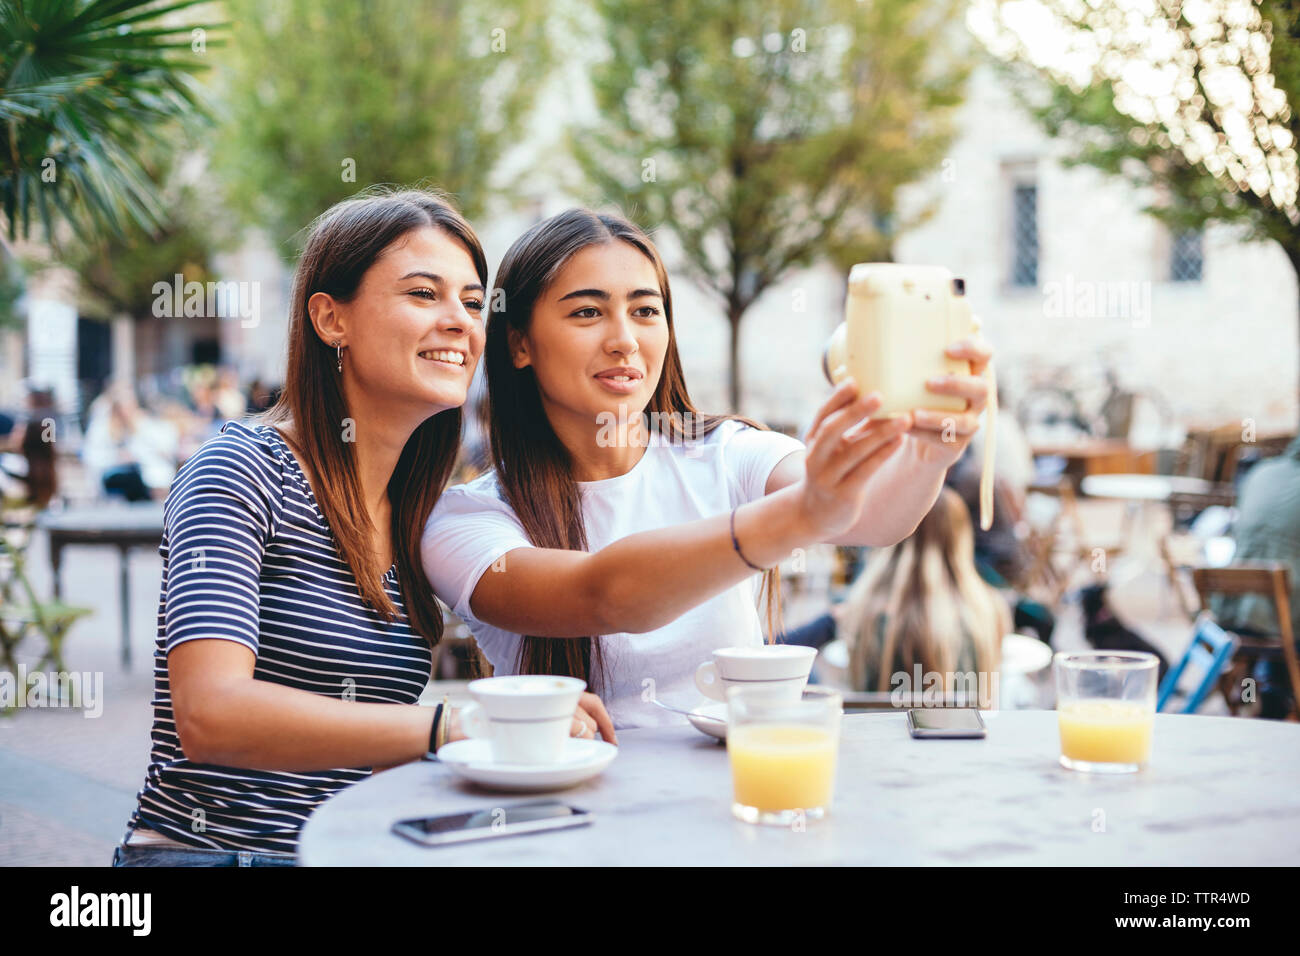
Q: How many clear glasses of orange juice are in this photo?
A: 2